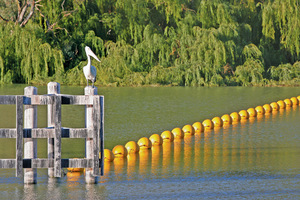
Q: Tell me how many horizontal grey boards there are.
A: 3